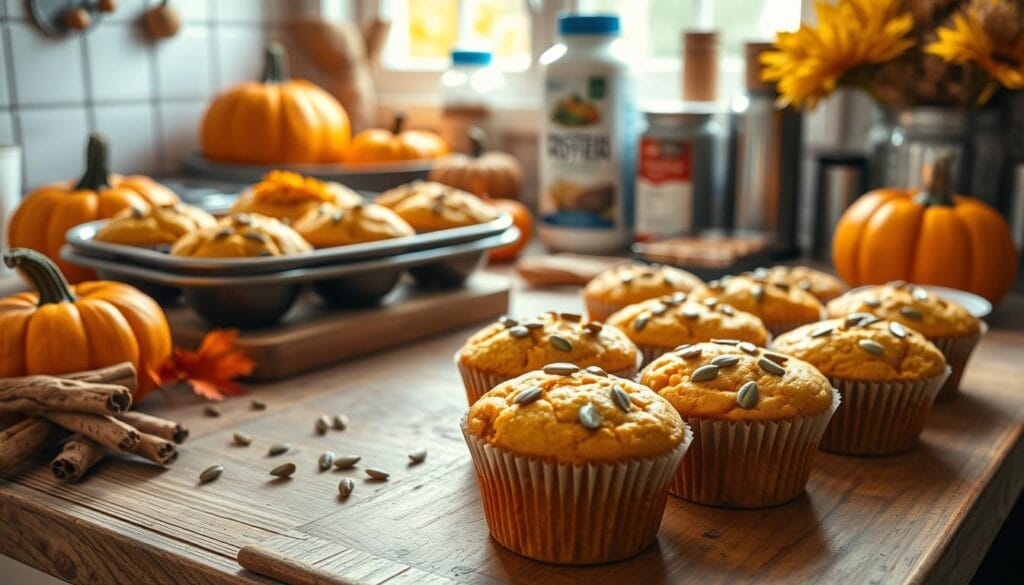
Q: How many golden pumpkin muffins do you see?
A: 14